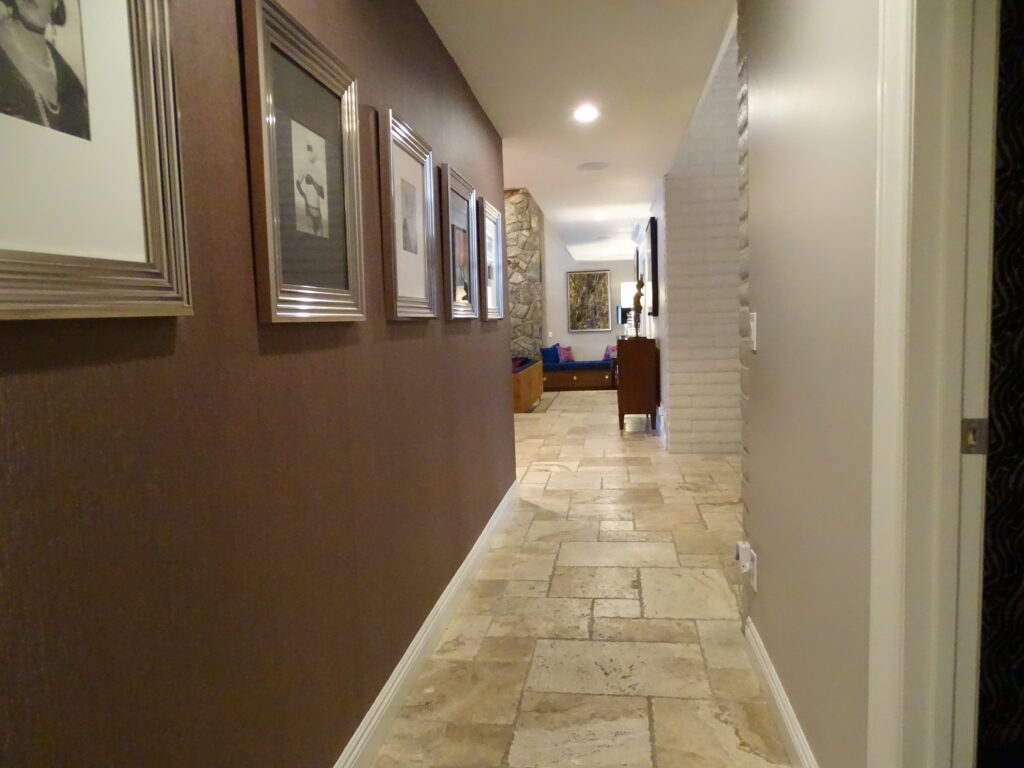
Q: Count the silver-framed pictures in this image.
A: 5